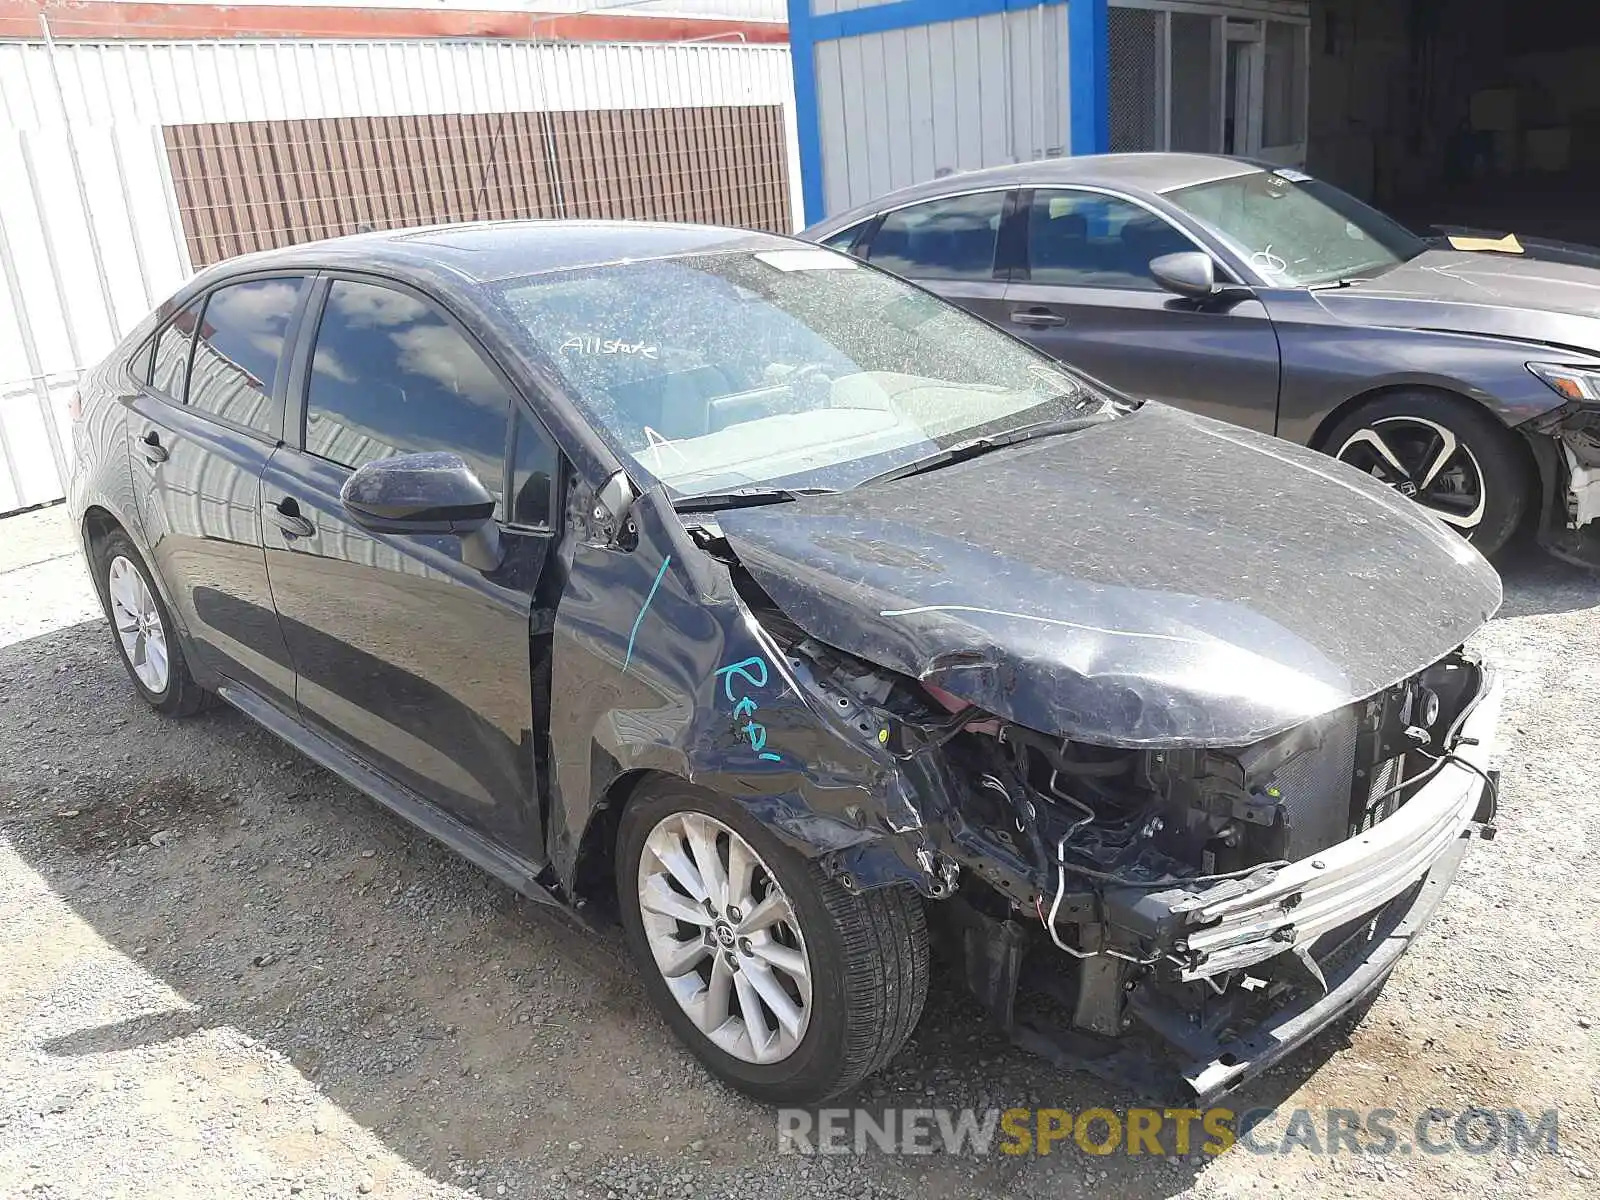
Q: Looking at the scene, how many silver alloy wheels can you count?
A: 2